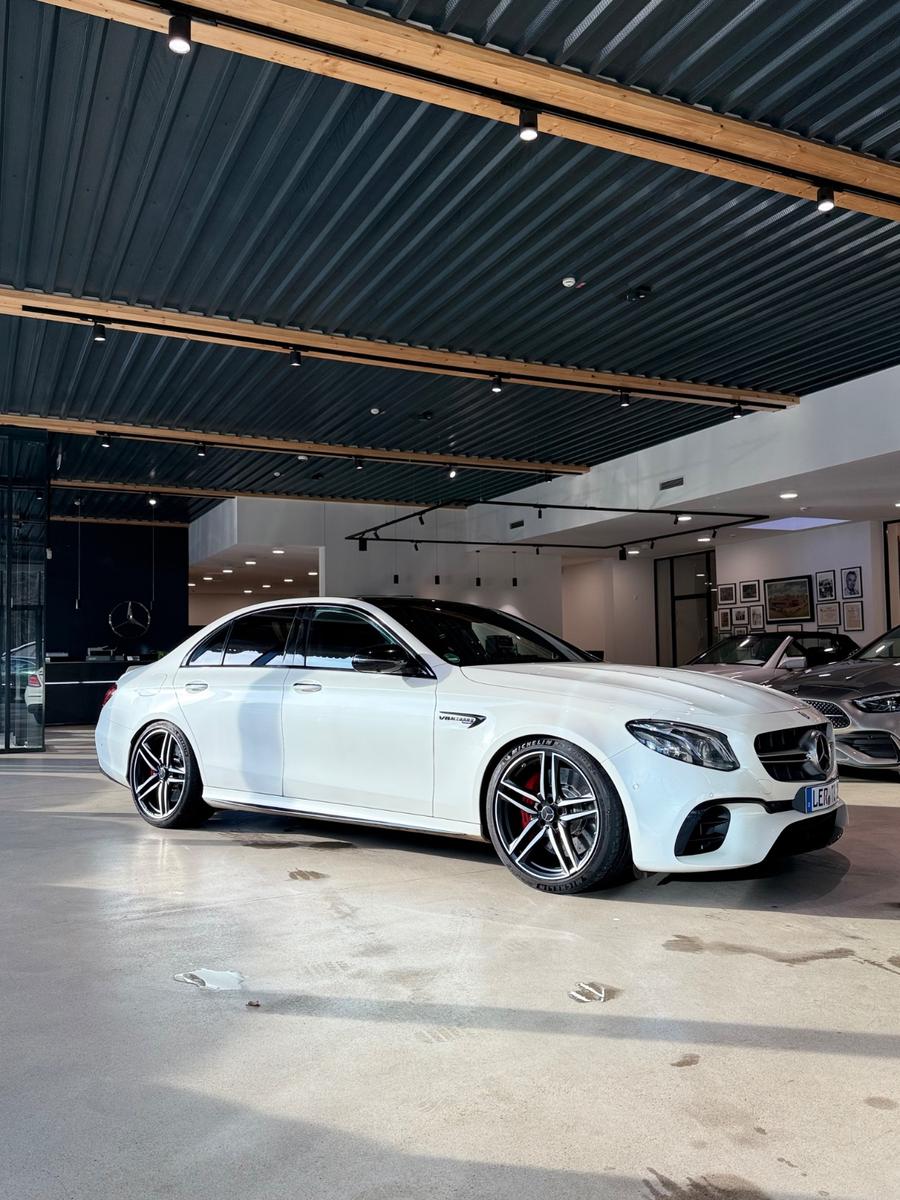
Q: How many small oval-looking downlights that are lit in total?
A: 14